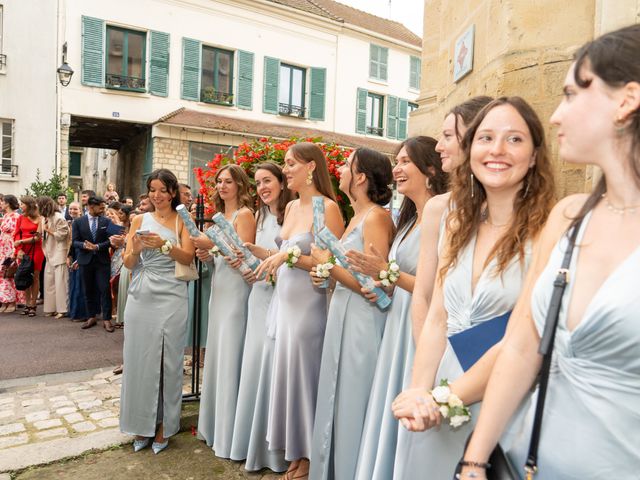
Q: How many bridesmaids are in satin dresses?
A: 9